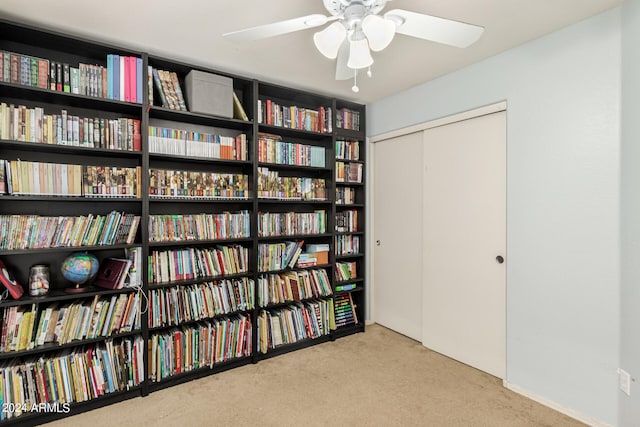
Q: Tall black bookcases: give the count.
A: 4